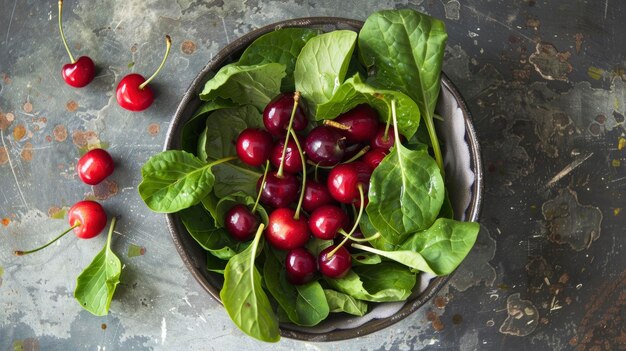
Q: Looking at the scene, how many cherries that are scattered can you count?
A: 4